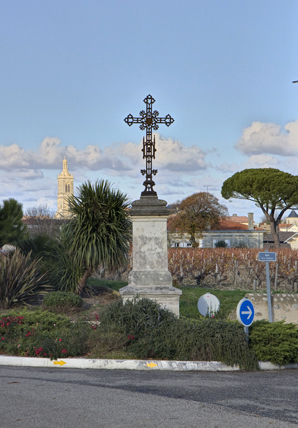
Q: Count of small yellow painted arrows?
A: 2